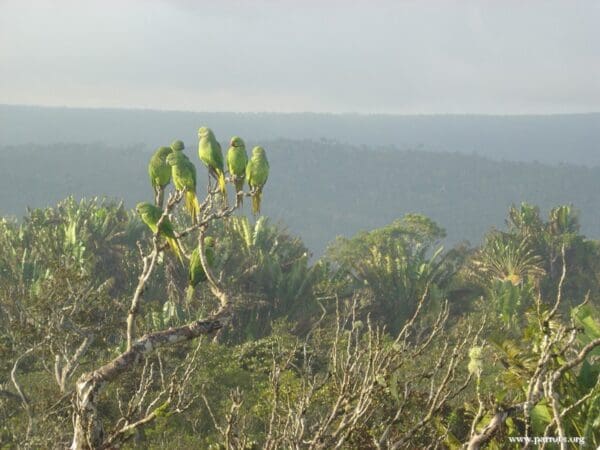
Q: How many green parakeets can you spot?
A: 8